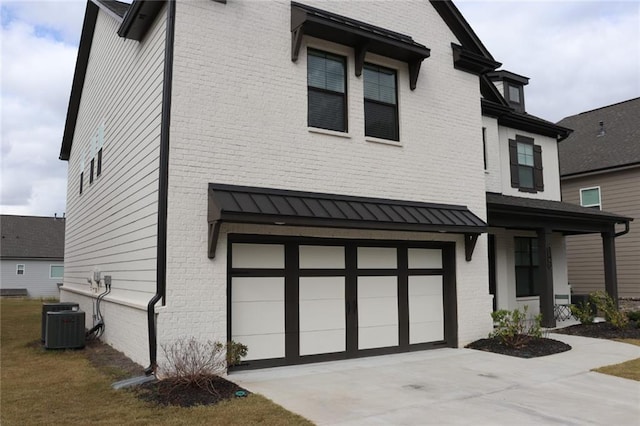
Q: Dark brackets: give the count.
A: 5